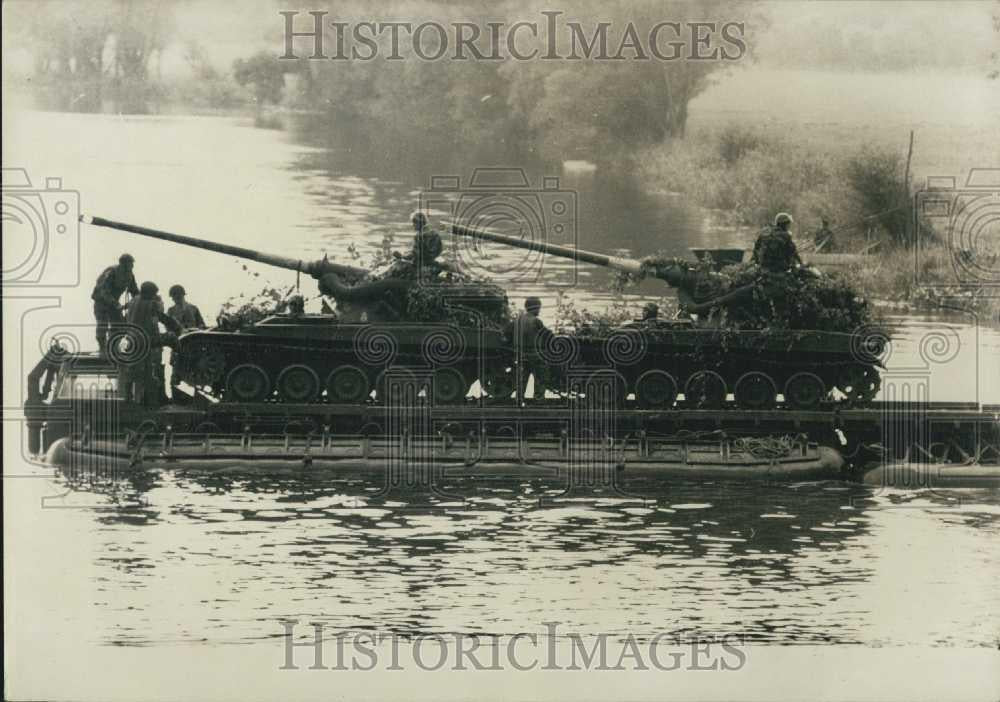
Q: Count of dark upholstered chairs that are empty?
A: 0